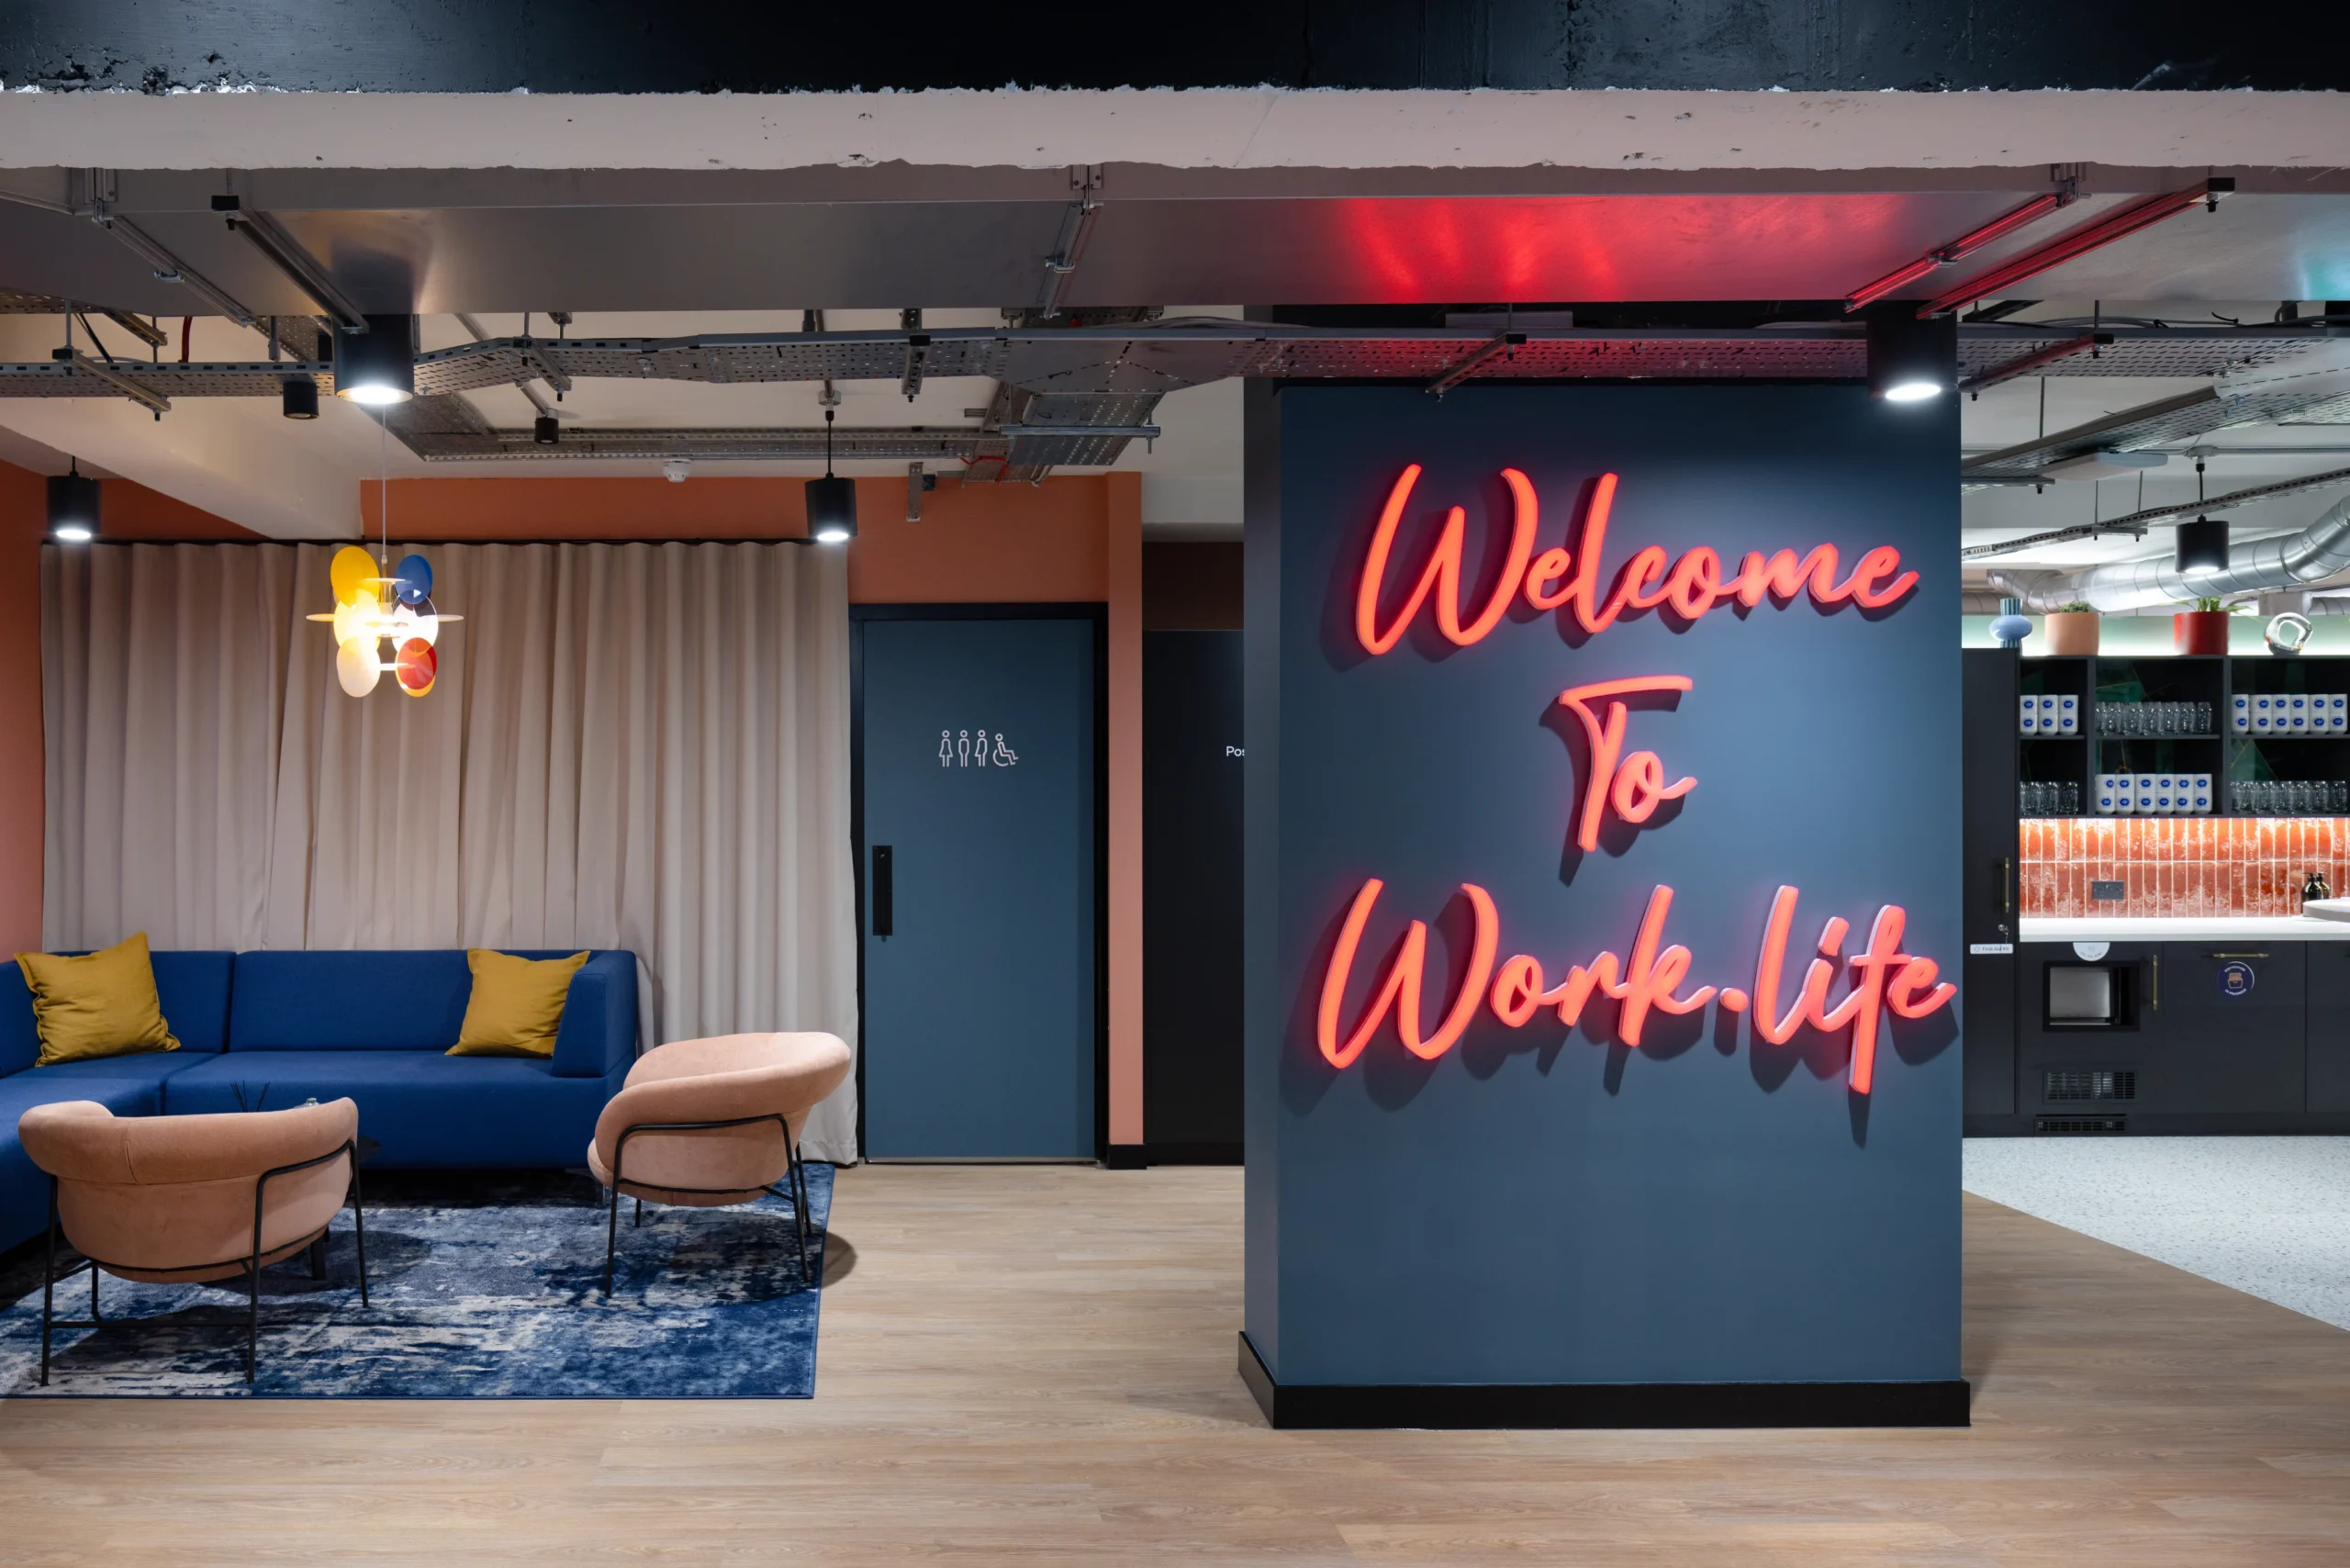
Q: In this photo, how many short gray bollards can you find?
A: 0